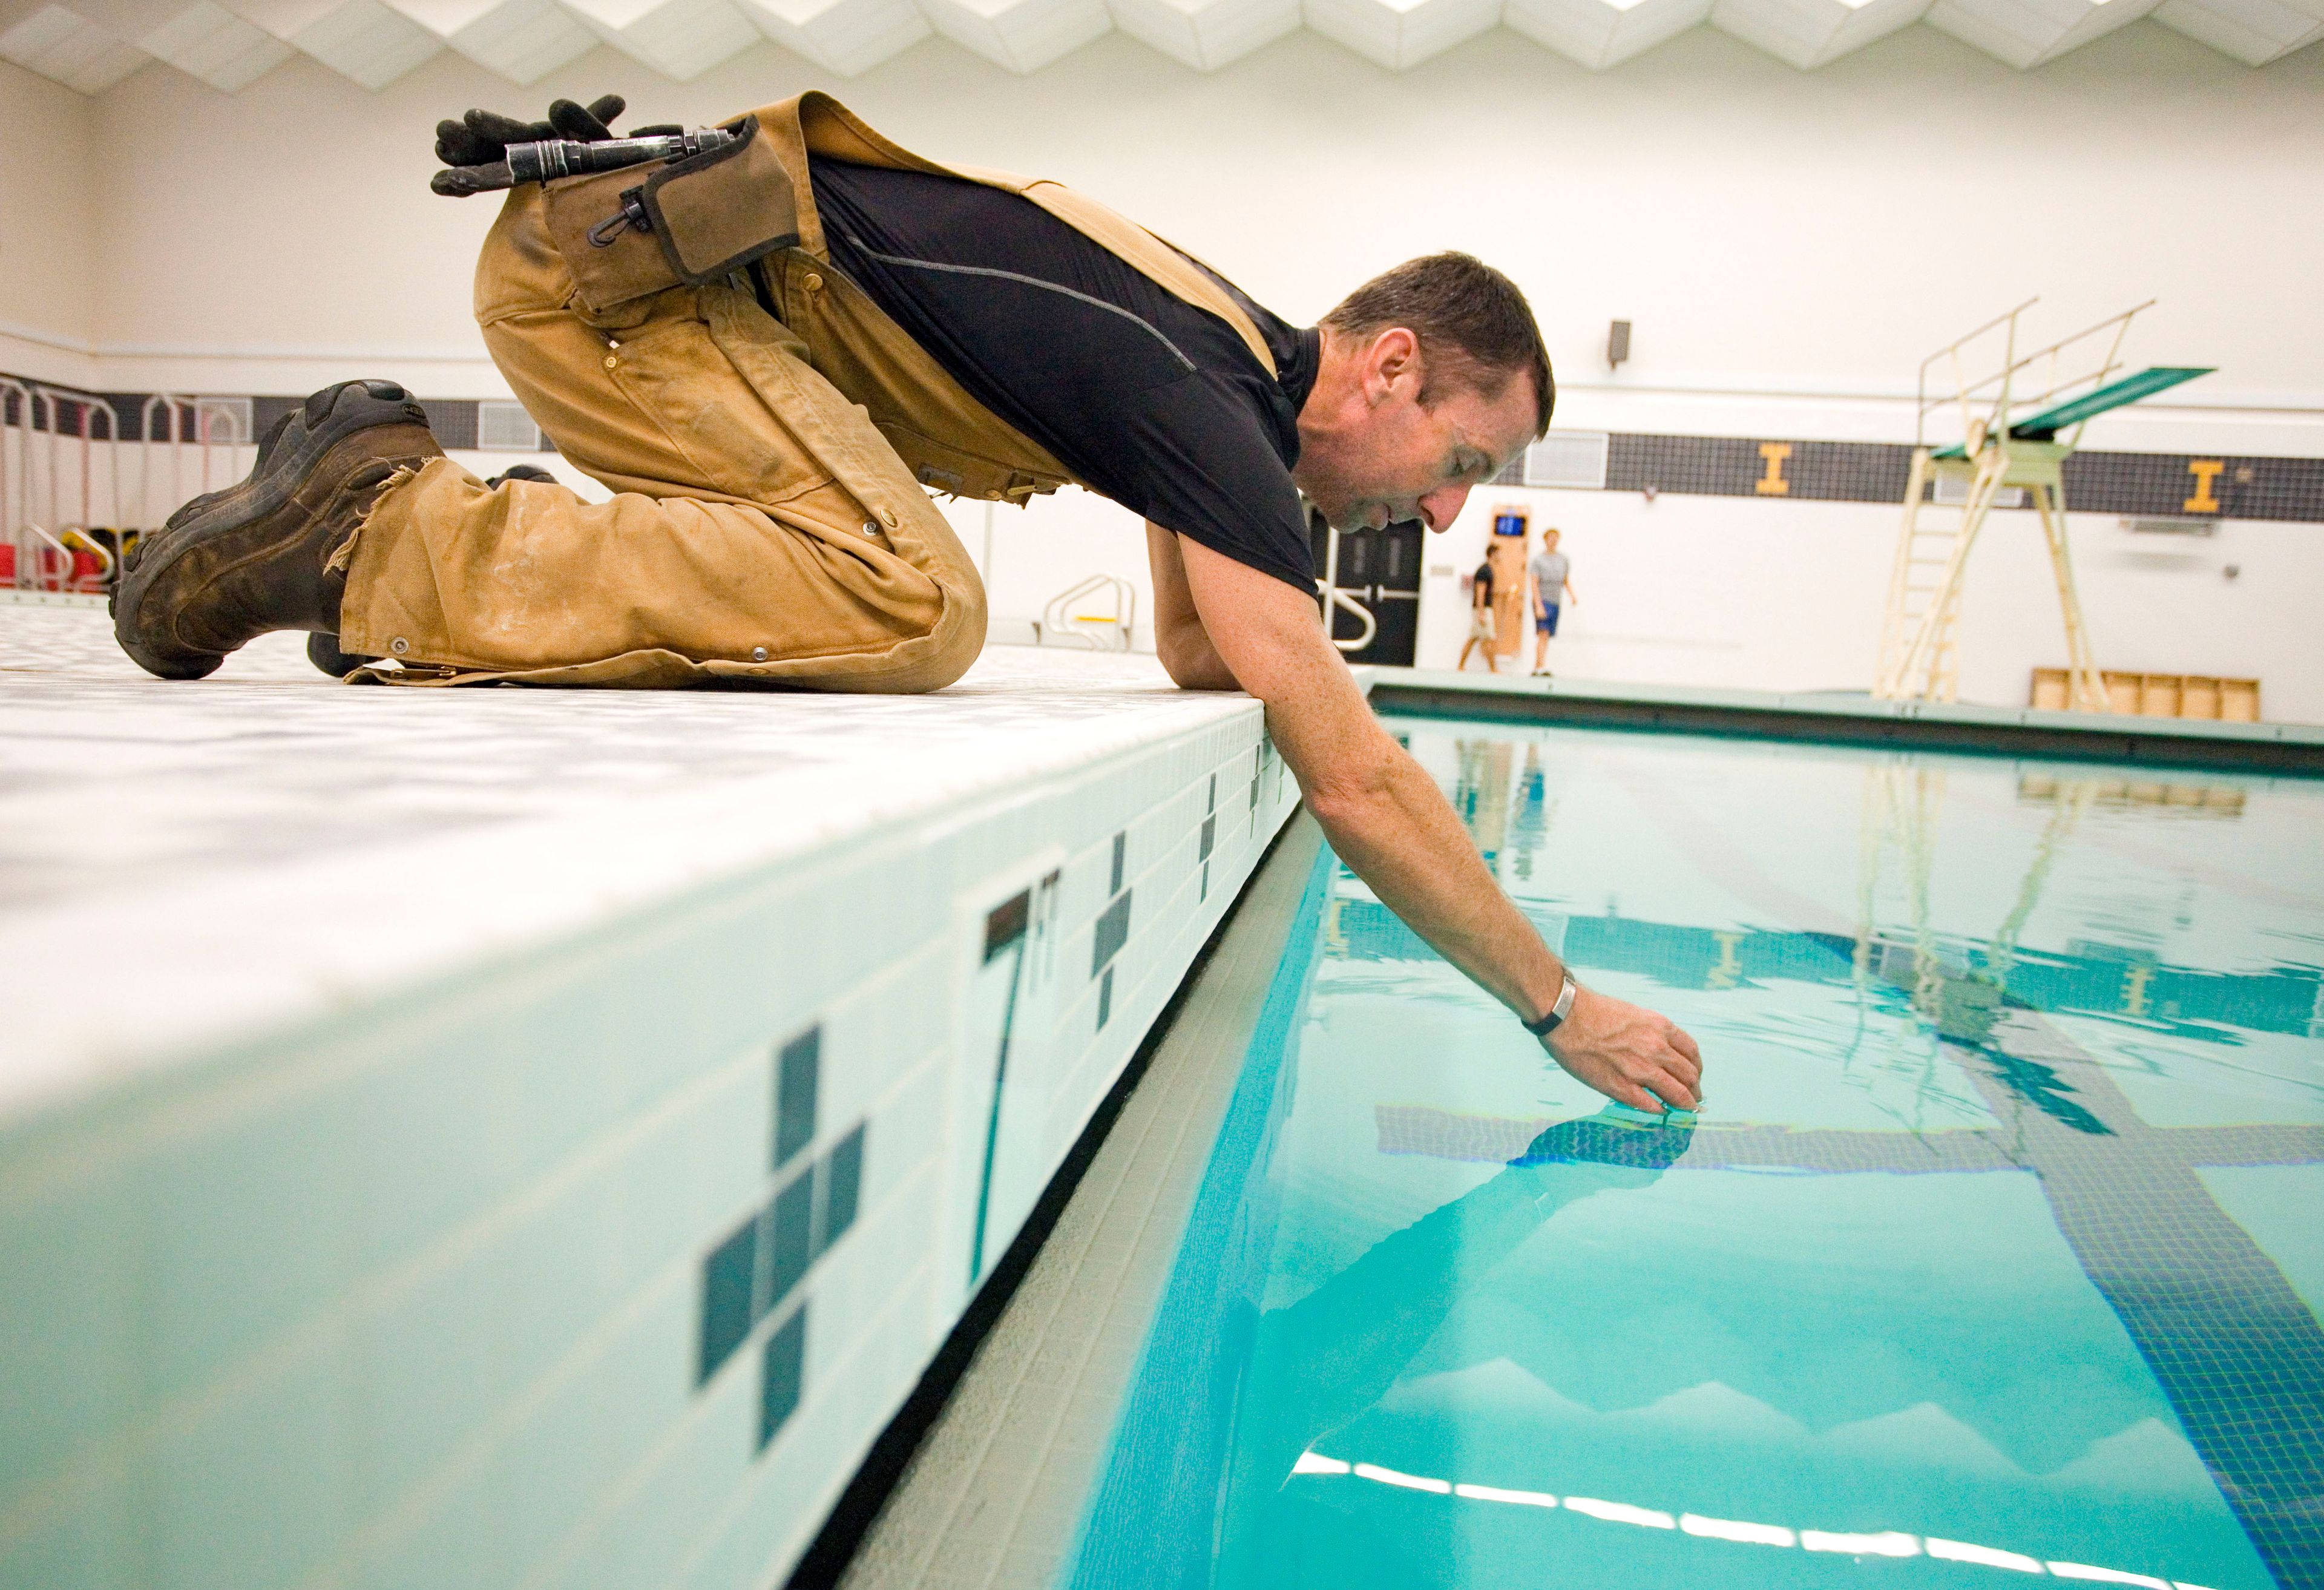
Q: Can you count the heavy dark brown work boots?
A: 2